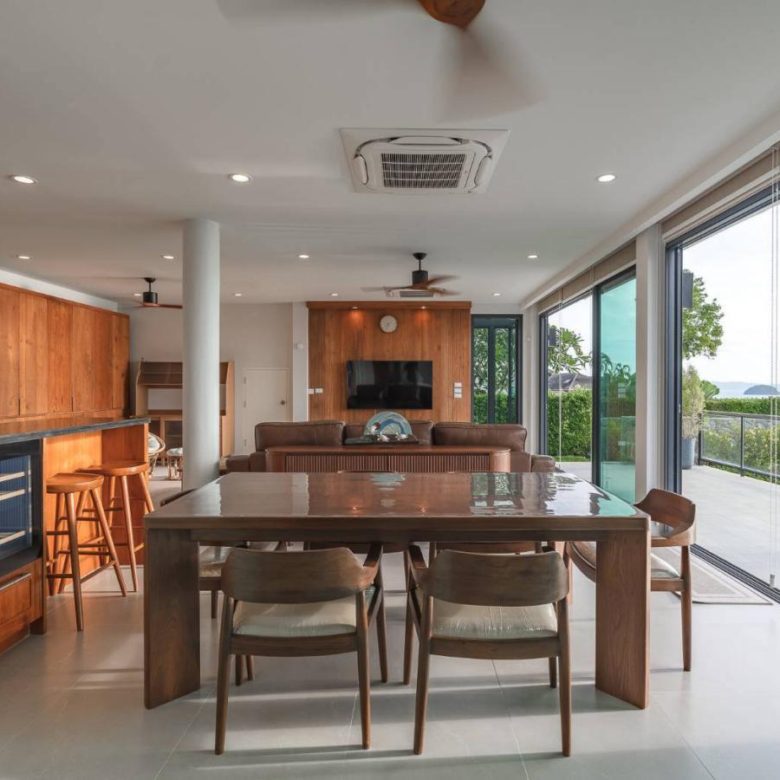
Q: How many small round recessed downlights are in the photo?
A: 13